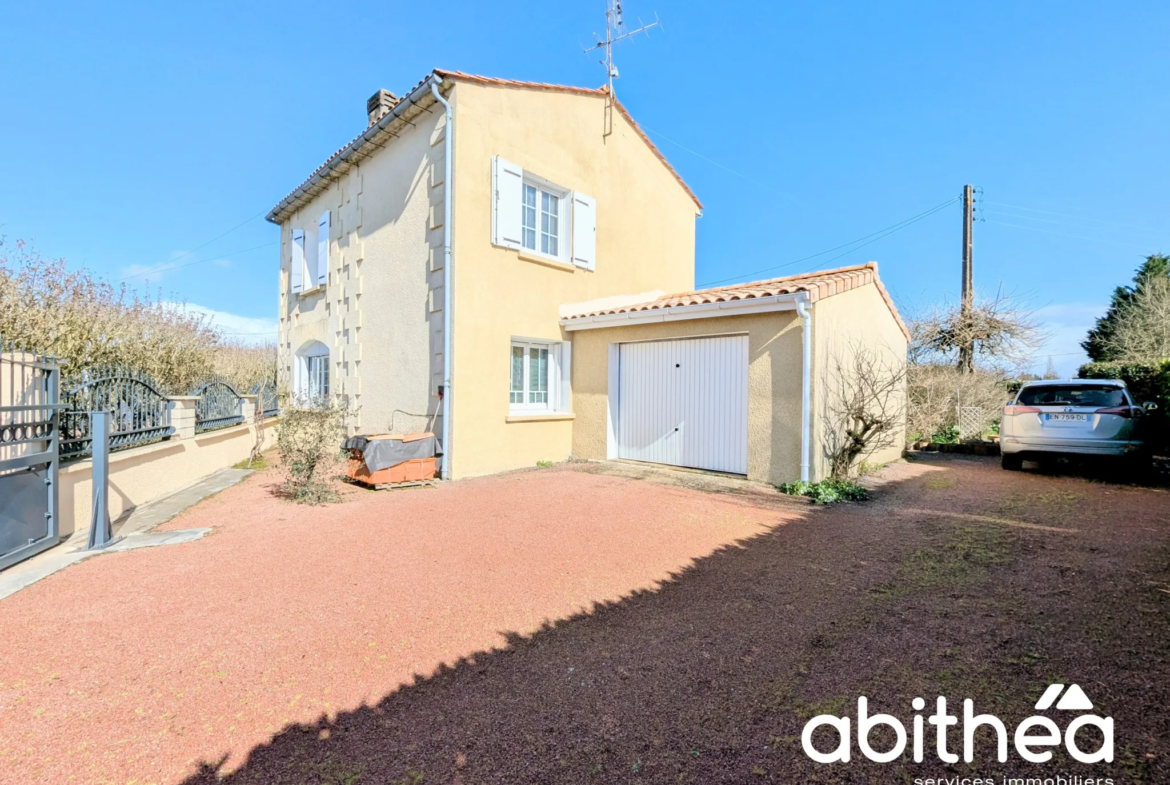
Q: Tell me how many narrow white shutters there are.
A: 4